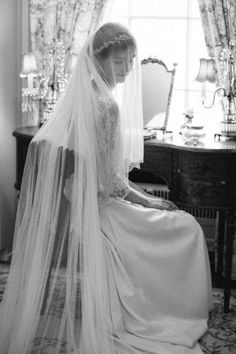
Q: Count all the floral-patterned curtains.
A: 2